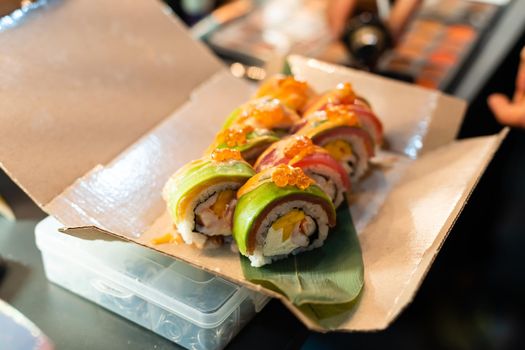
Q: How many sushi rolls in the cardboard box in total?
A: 8